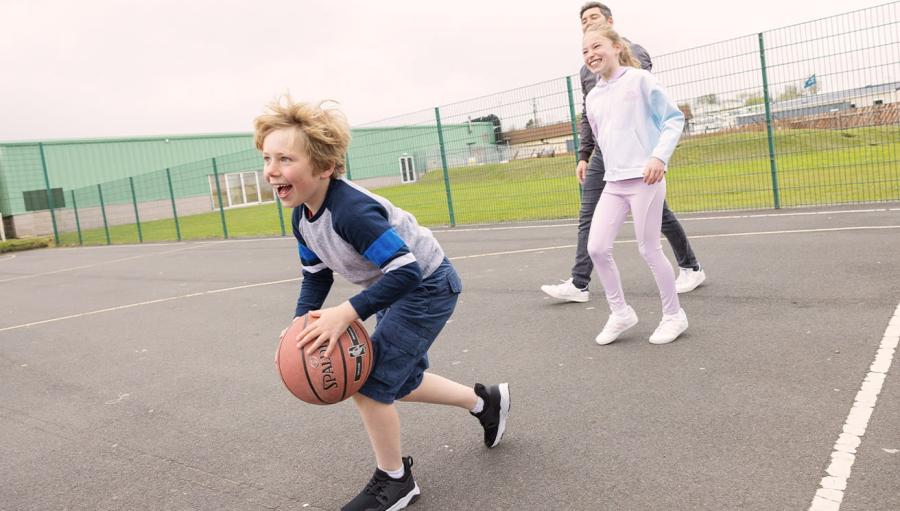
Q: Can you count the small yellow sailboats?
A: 0